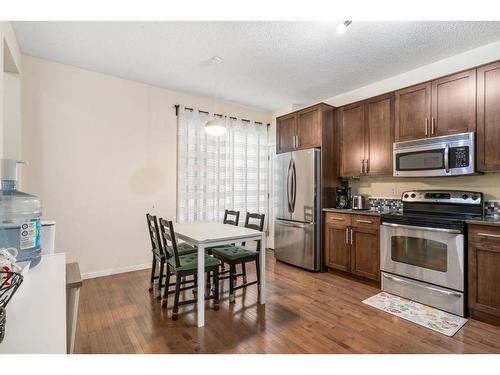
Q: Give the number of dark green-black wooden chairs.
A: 4